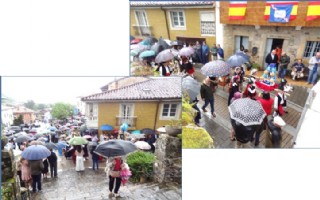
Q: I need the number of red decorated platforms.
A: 1